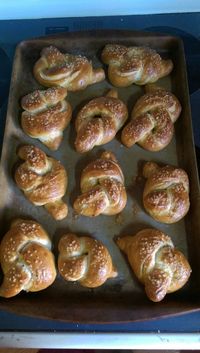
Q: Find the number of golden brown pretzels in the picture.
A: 11